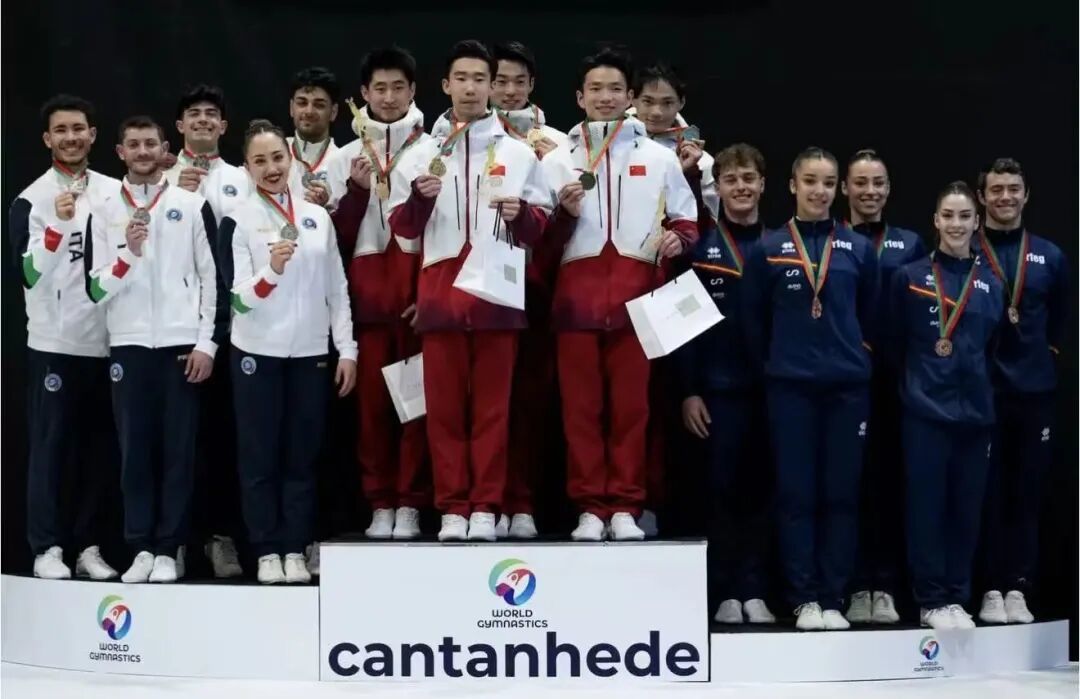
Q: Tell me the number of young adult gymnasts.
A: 15